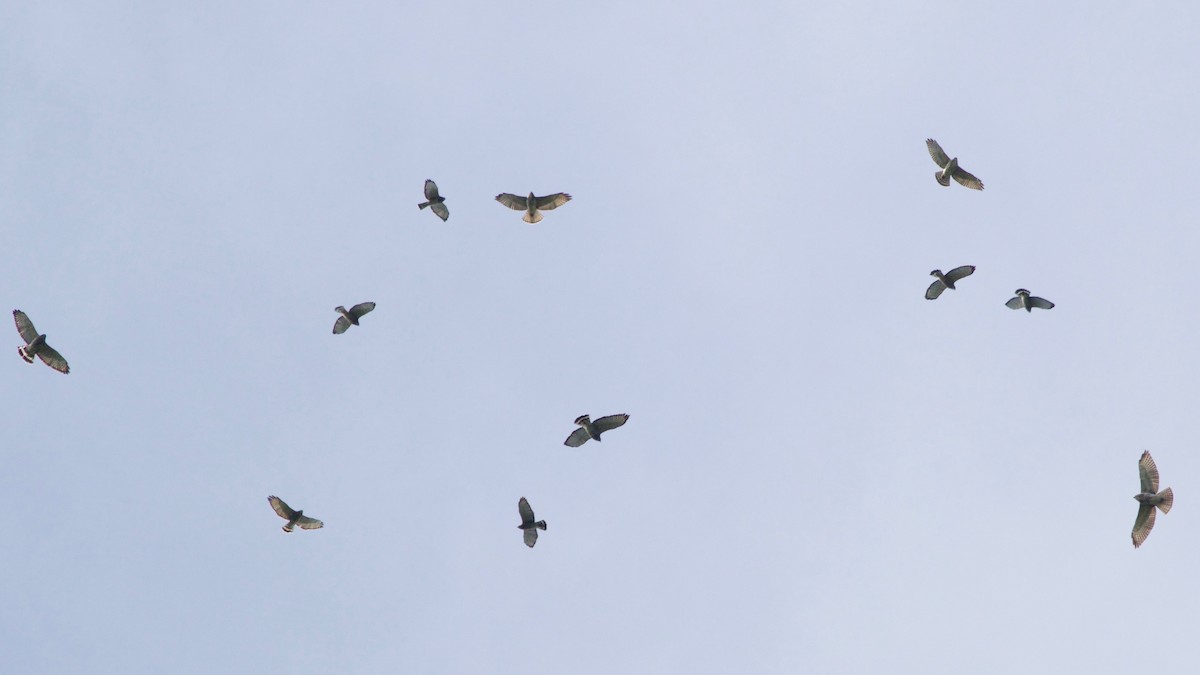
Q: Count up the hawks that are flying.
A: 11